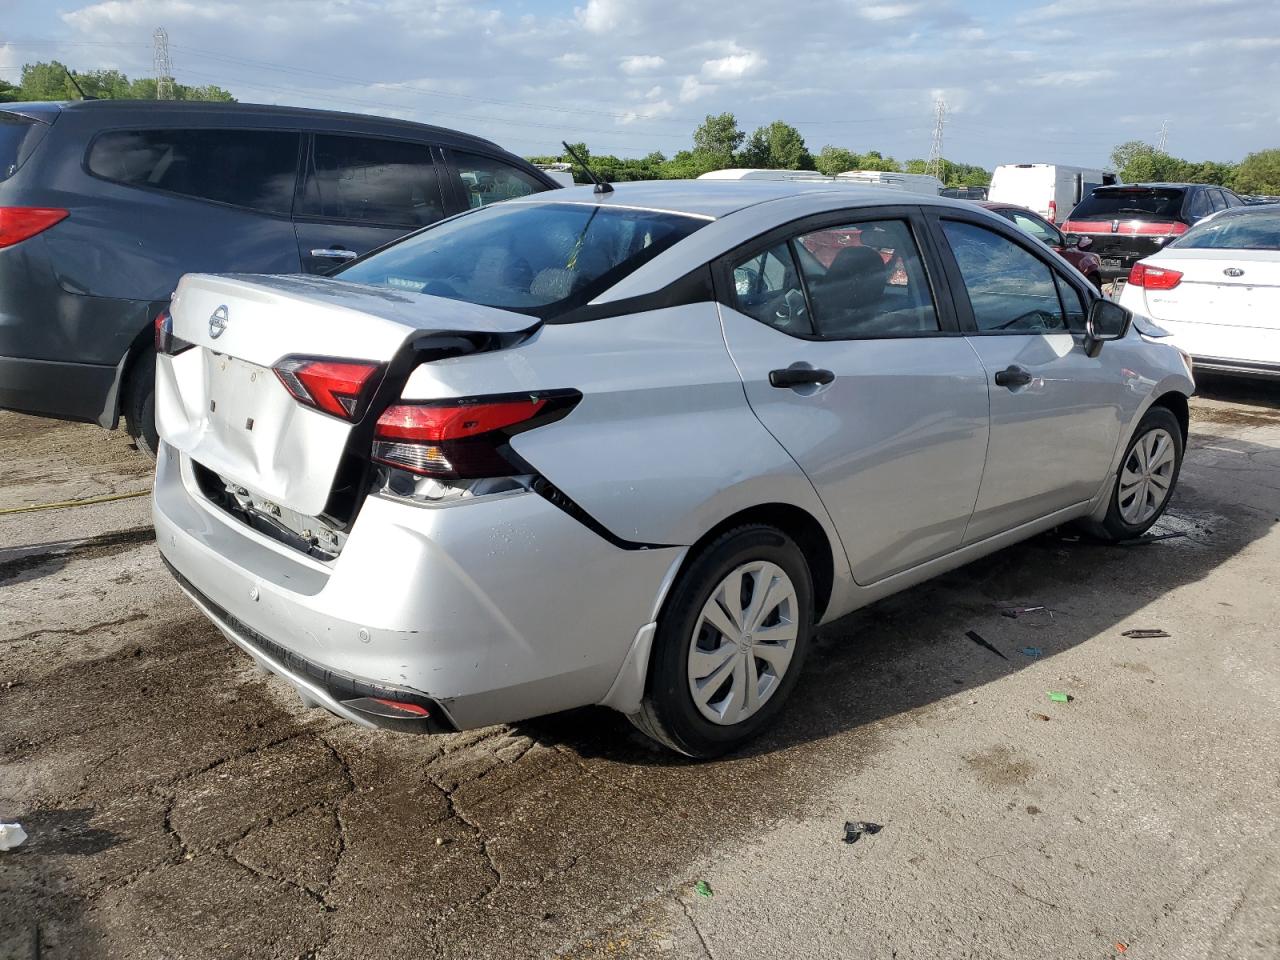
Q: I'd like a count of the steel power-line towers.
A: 3